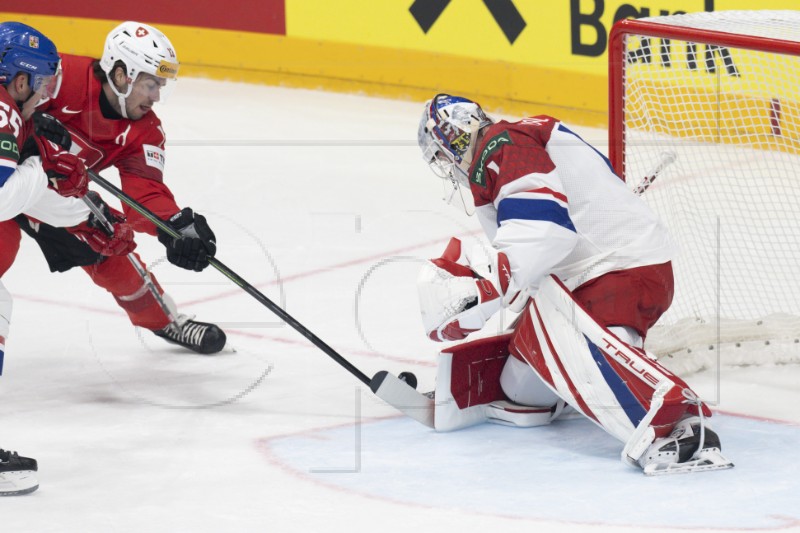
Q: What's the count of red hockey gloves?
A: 2